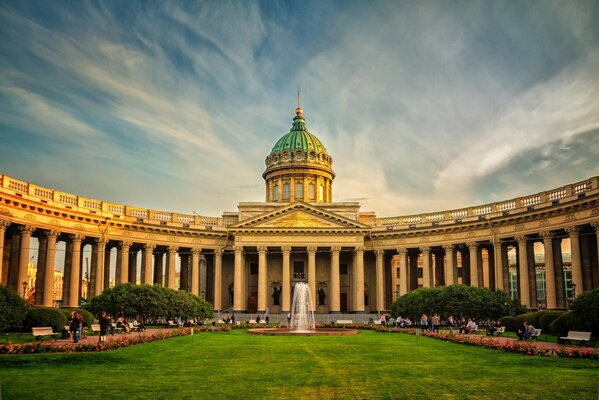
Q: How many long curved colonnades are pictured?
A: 2